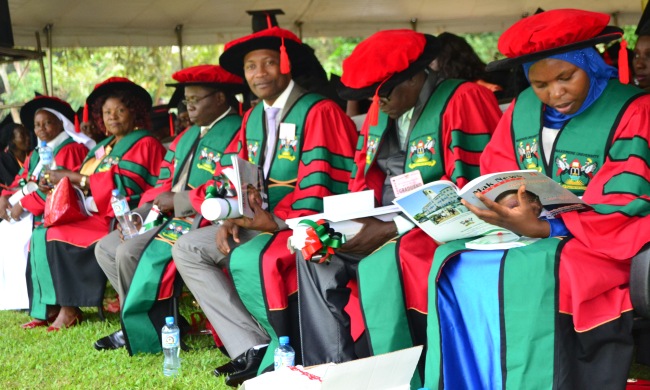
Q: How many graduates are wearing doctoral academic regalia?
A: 6